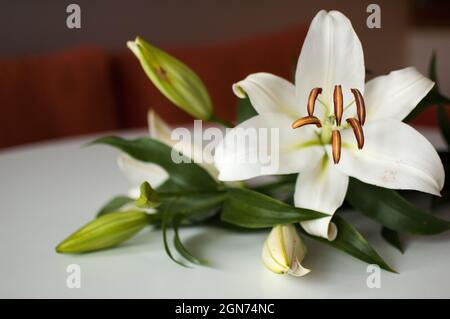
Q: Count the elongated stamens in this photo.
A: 6